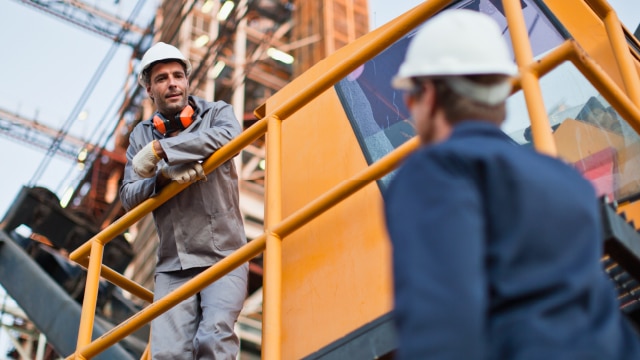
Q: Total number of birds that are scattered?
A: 0